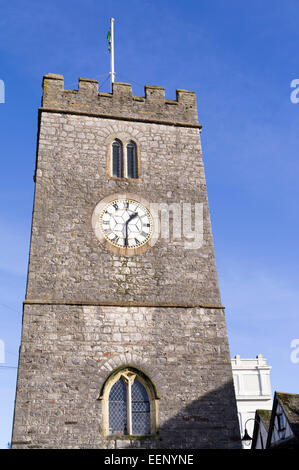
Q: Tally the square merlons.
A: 5